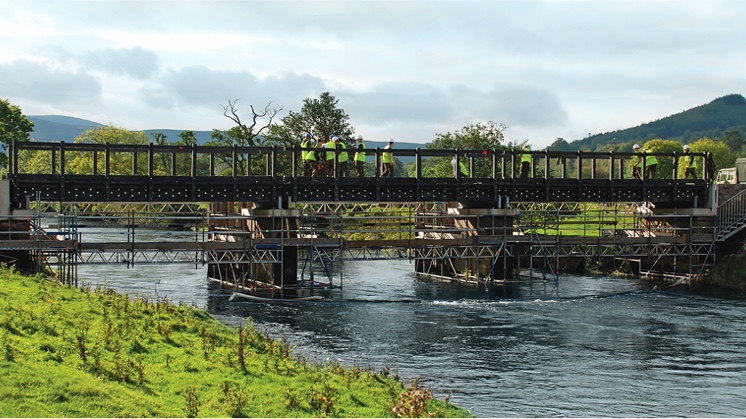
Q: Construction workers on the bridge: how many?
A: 11